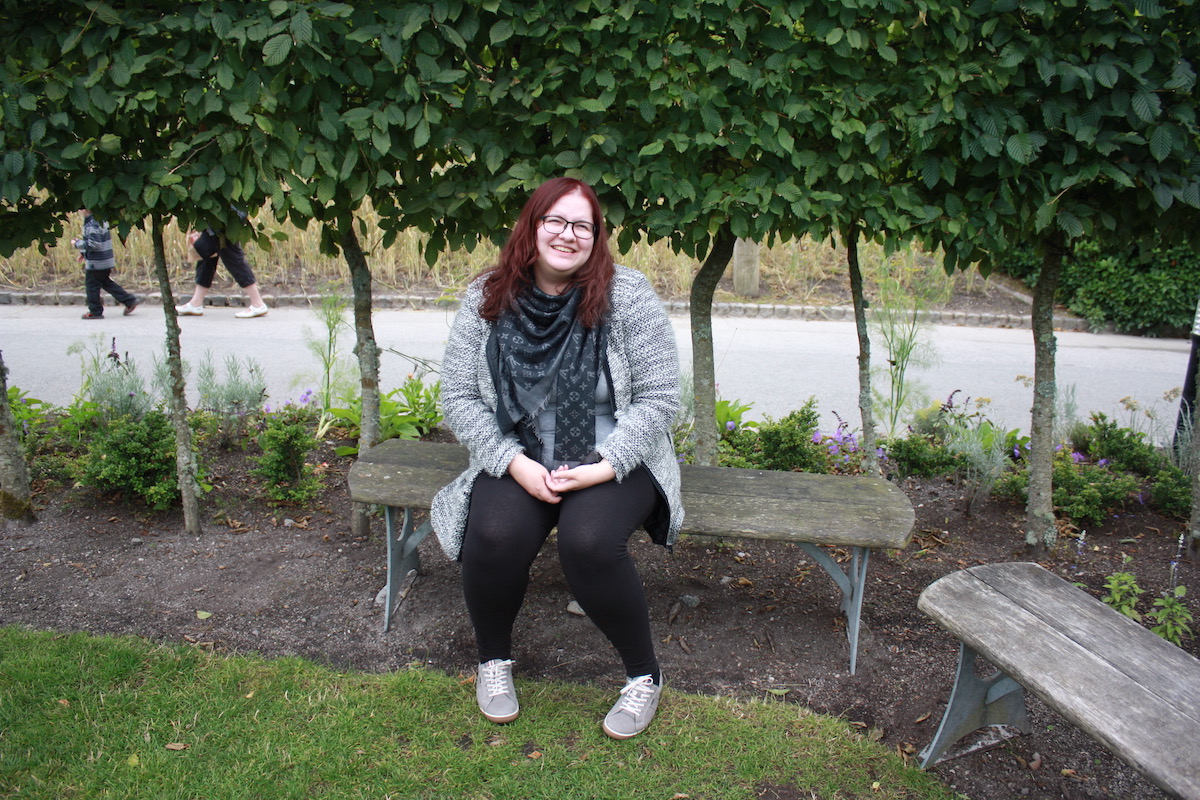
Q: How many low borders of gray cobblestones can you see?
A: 1